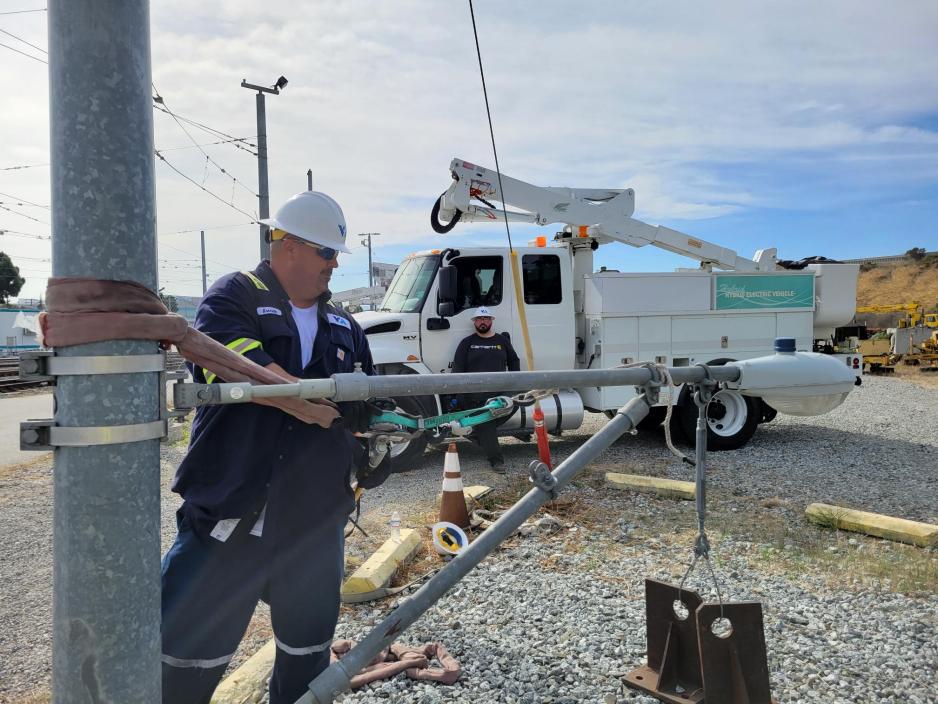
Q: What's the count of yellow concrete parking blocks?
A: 5